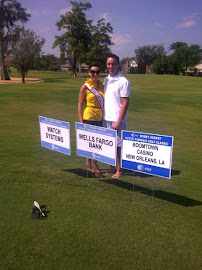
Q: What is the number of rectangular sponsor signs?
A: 3